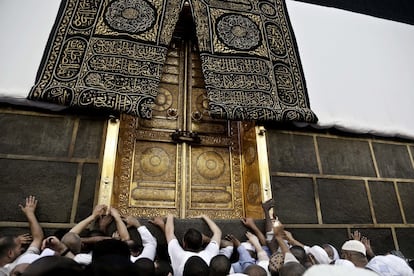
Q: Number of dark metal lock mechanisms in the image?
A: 1